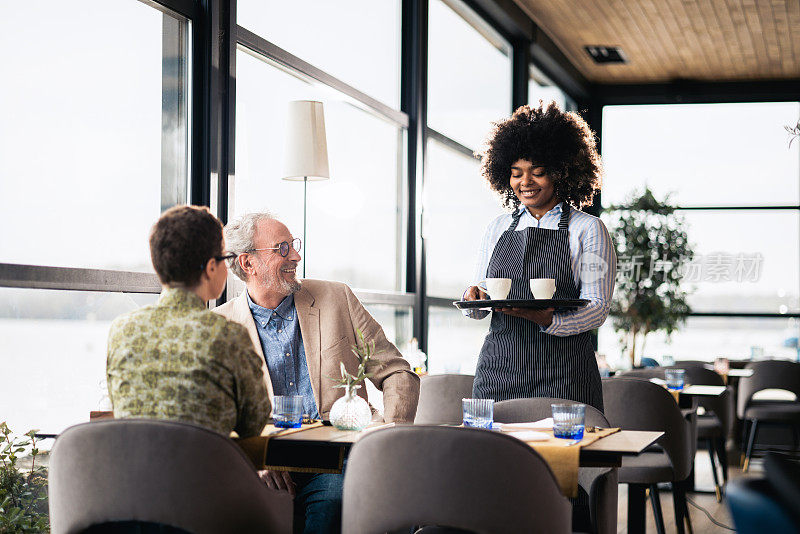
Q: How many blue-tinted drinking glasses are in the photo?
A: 4